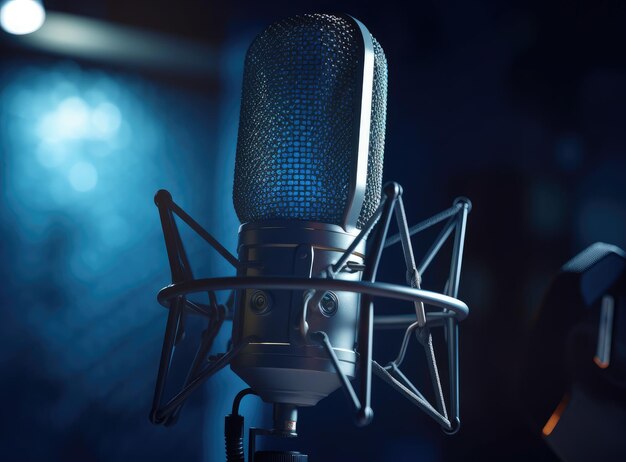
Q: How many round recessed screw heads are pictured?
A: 2